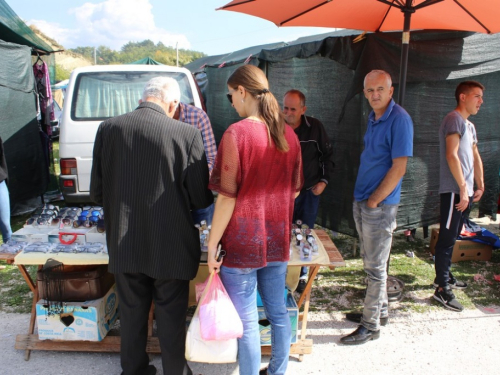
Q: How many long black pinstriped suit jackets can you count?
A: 1